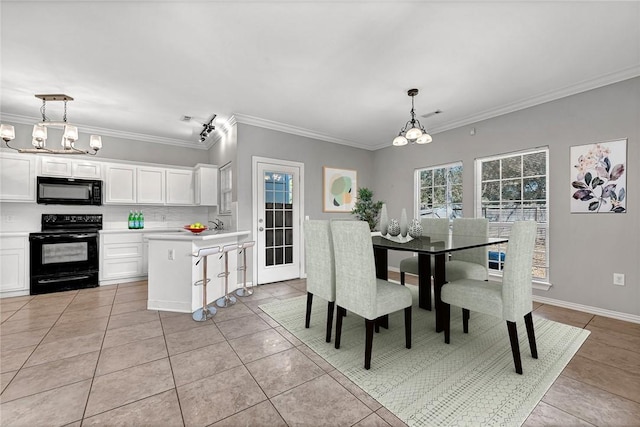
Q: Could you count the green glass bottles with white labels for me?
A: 3